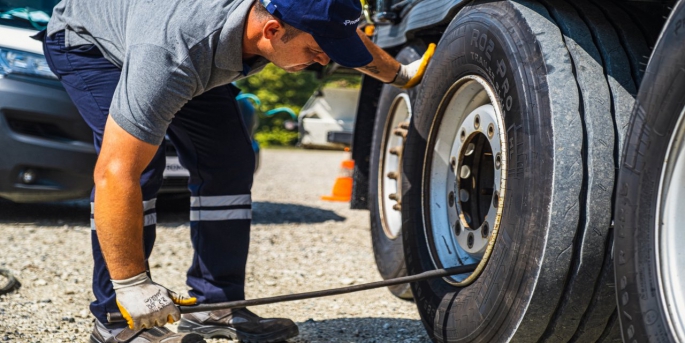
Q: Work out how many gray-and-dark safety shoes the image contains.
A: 2